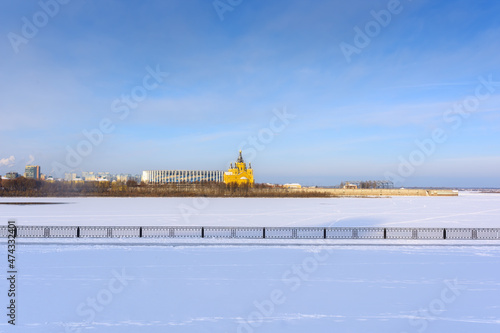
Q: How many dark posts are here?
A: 8